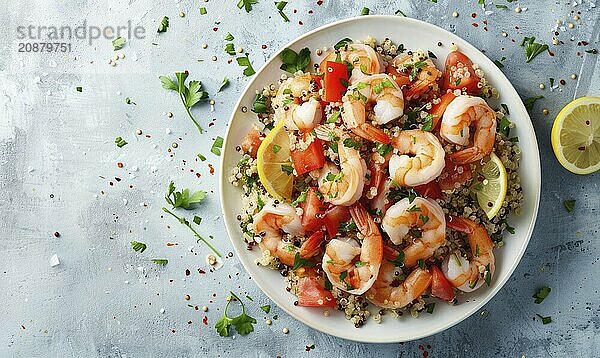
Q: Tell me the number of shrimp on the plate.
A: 12